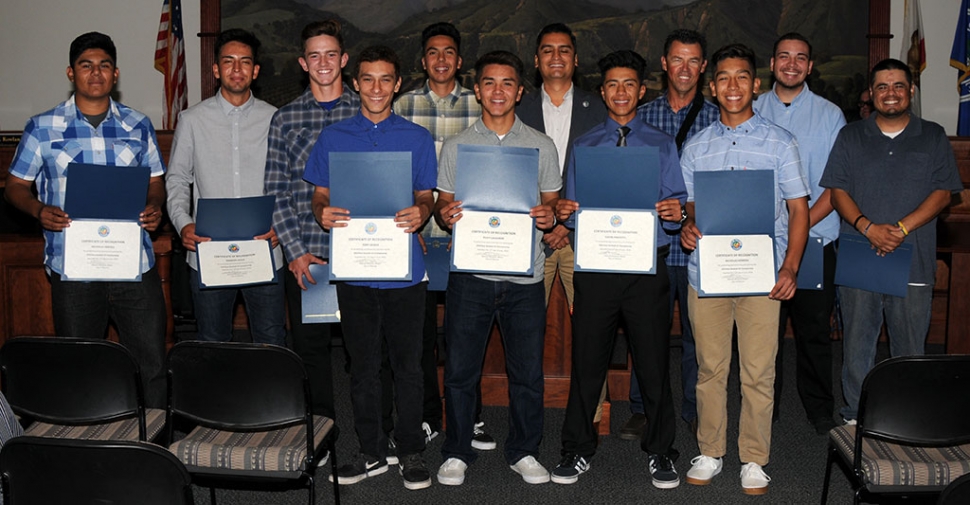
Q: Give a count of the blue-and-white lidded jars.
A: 0